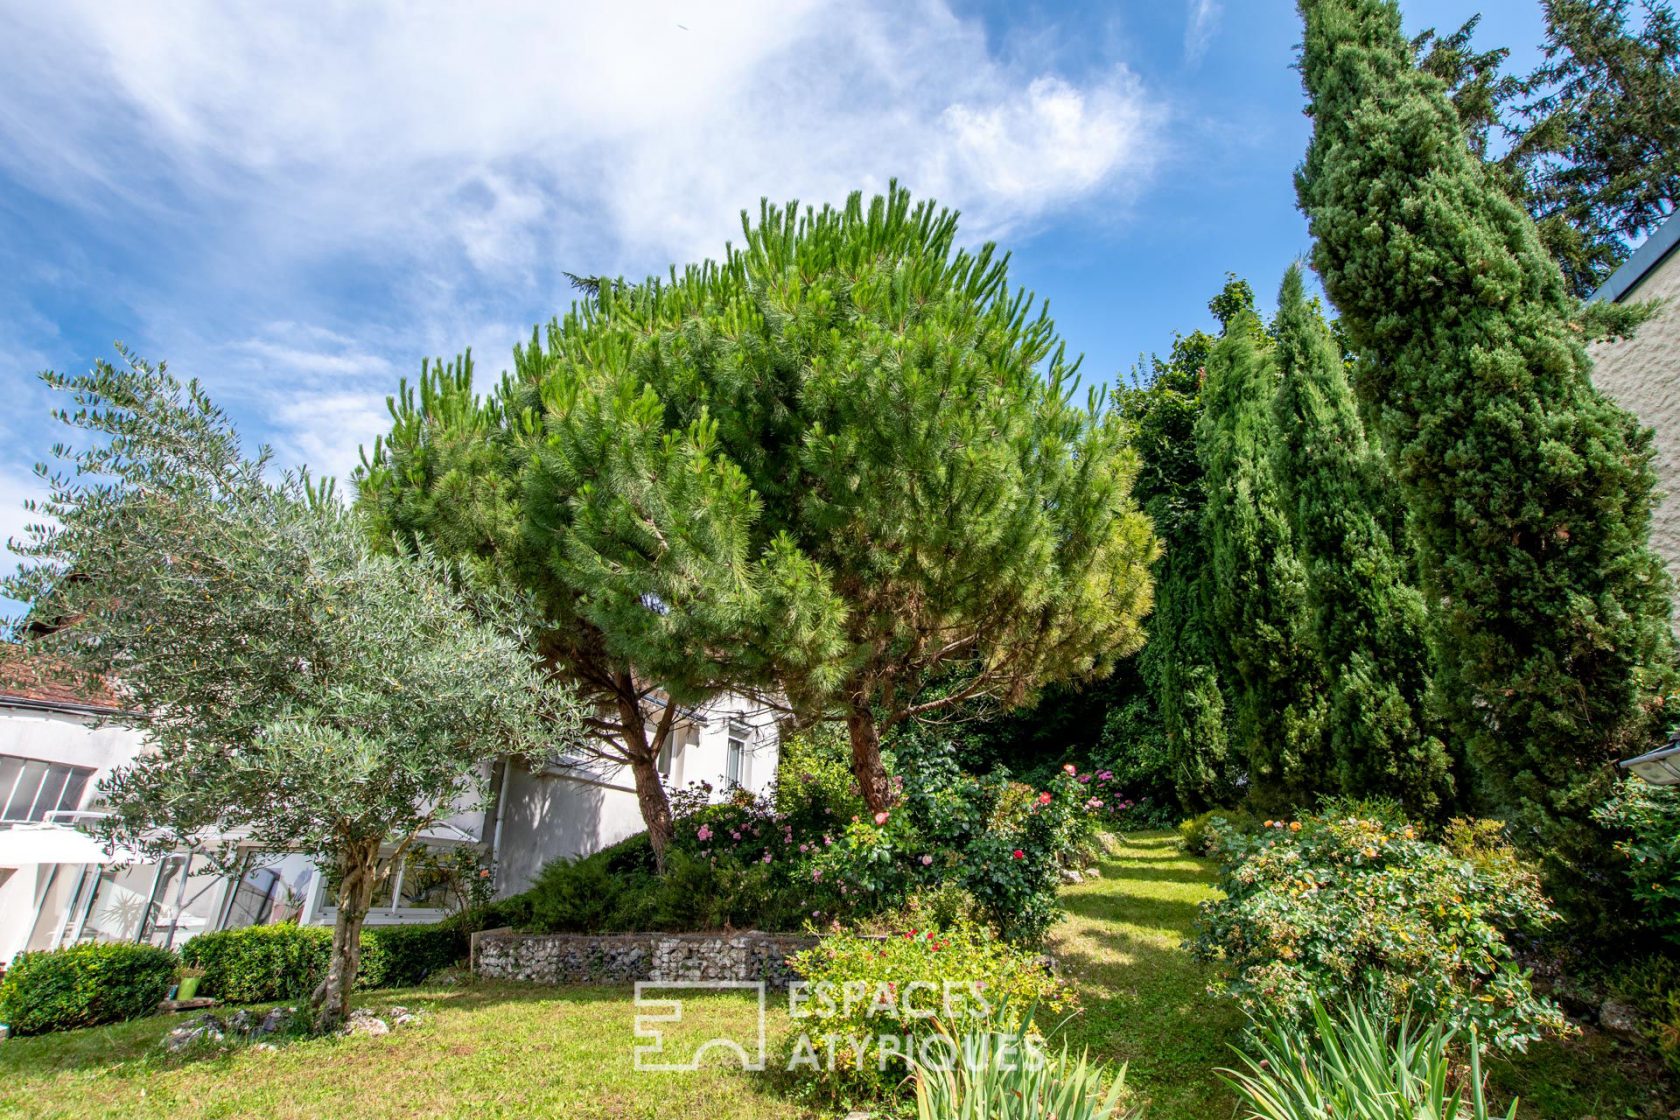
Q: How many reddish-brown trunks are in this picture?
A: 2